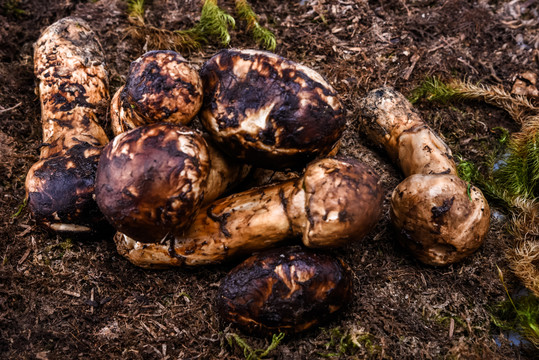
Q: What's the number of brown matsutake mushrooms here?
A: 7